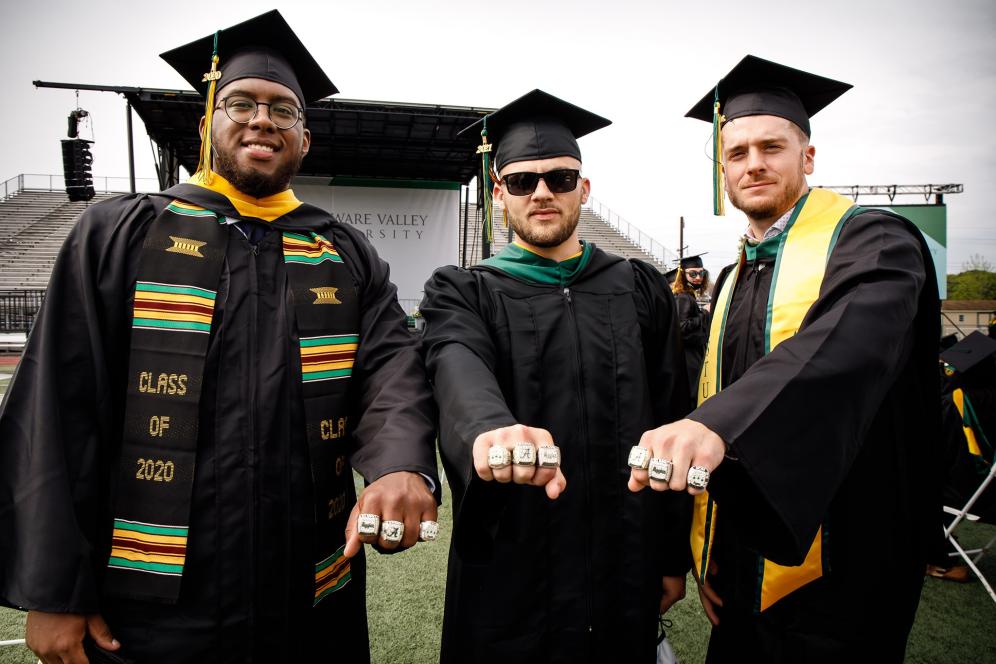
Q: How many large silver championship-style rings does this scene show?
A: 9